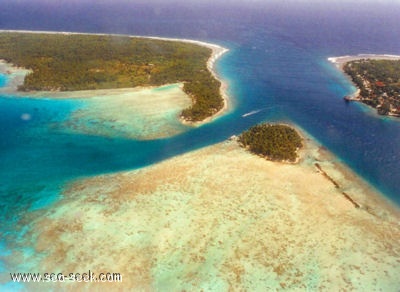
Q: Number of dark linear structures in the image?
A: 2